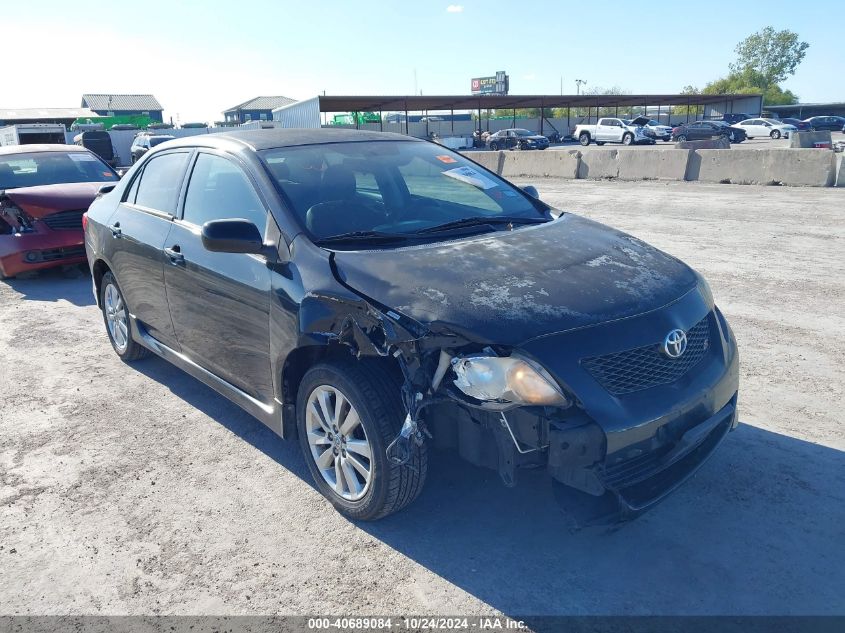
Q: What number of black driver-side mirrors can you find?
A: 1